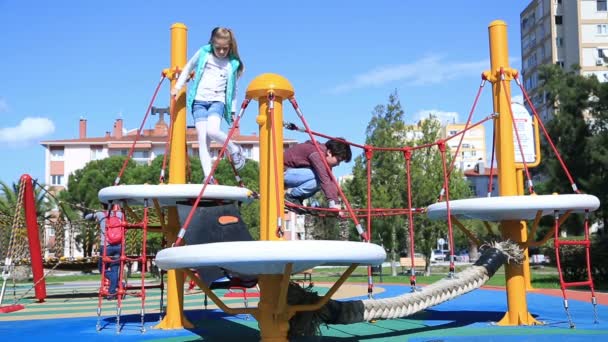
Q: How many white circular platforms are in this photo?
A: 3